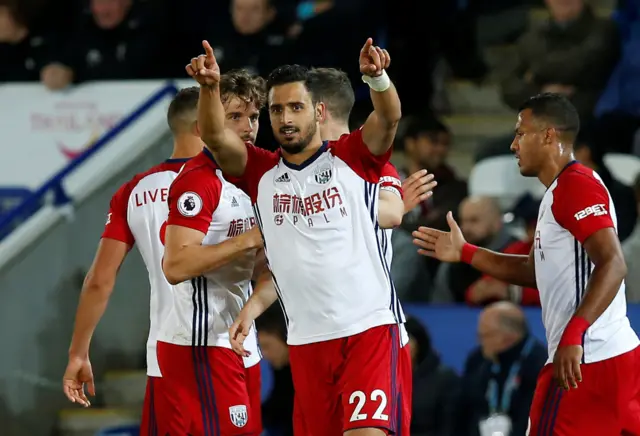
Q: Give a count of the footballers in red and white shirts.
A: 5